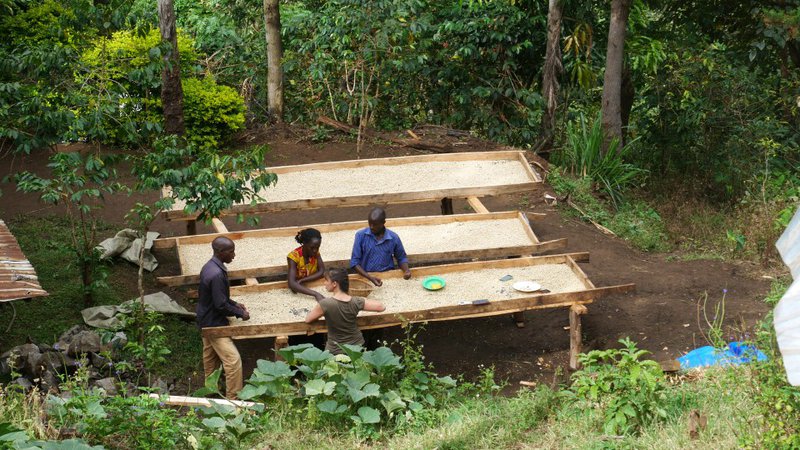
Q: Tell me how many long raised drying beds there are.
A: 3